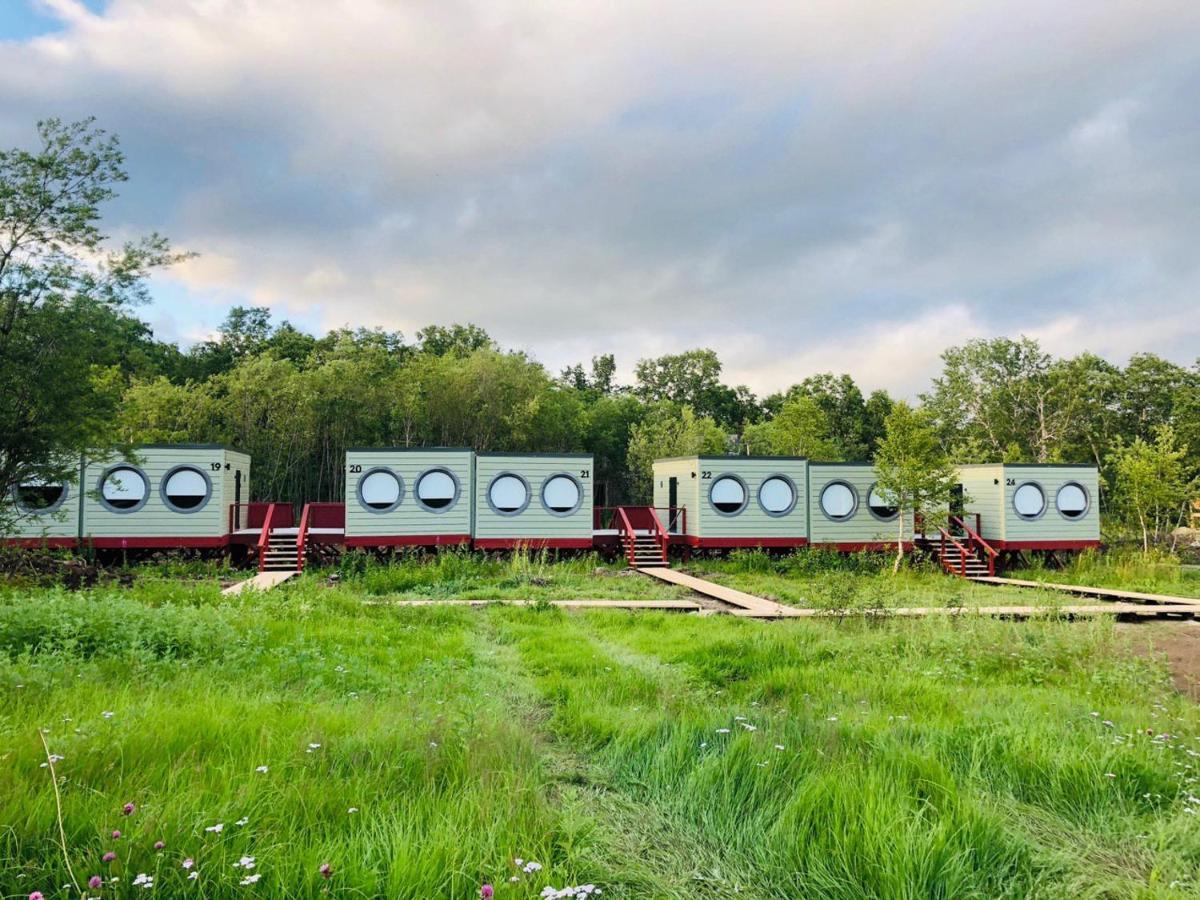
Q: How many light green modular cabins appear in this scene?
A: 7